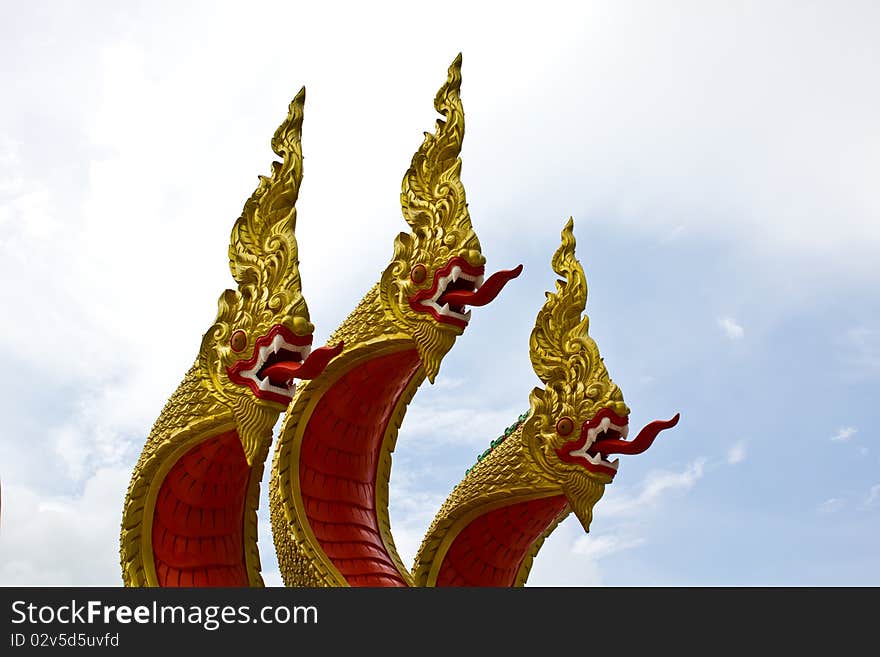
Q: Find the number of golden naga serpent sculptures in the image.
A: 3